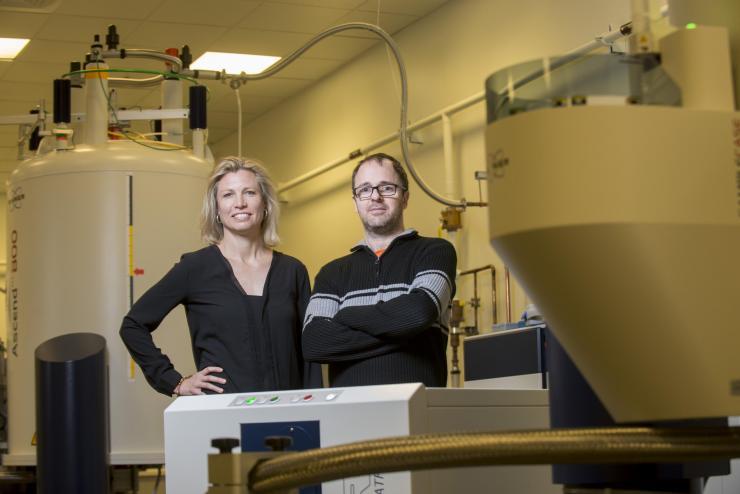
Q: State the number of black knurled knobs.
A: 2